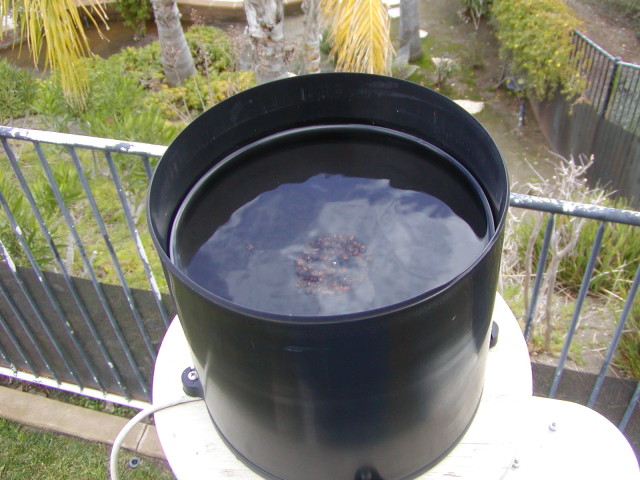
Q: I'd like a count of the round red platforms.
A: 0